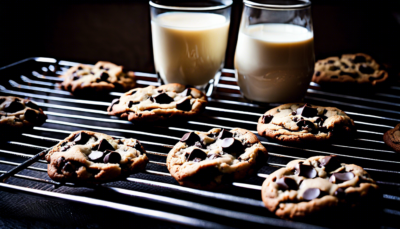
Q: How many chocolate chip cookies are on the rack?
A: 9